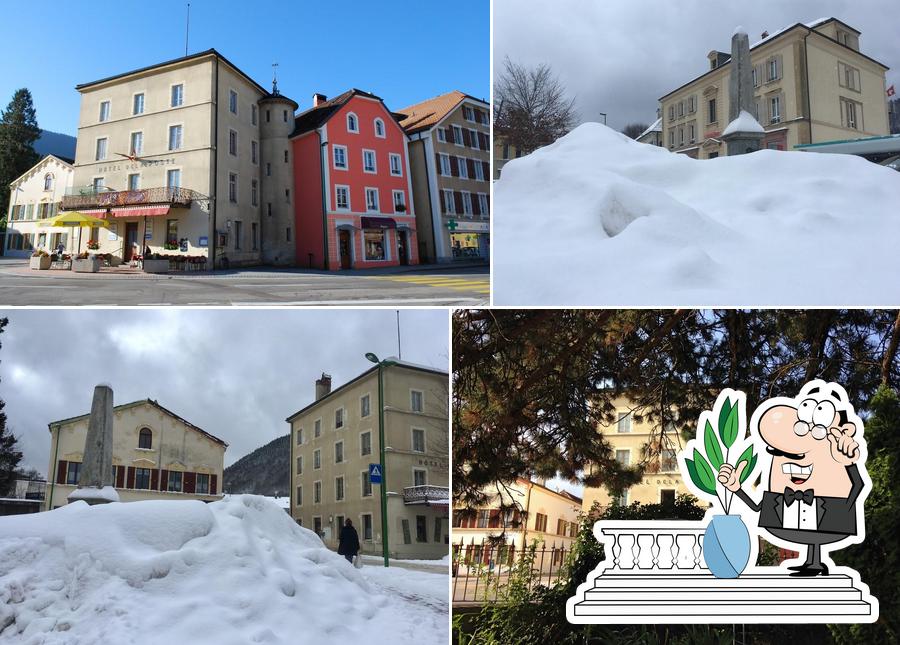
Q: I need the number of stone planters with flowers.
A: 3